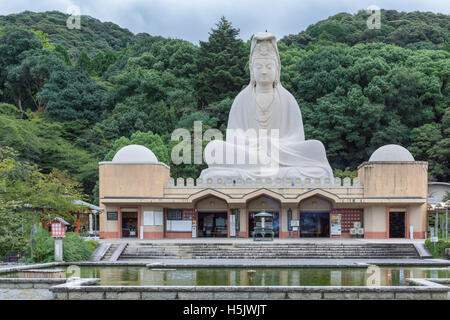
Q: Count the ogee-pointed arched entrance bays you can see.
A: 3